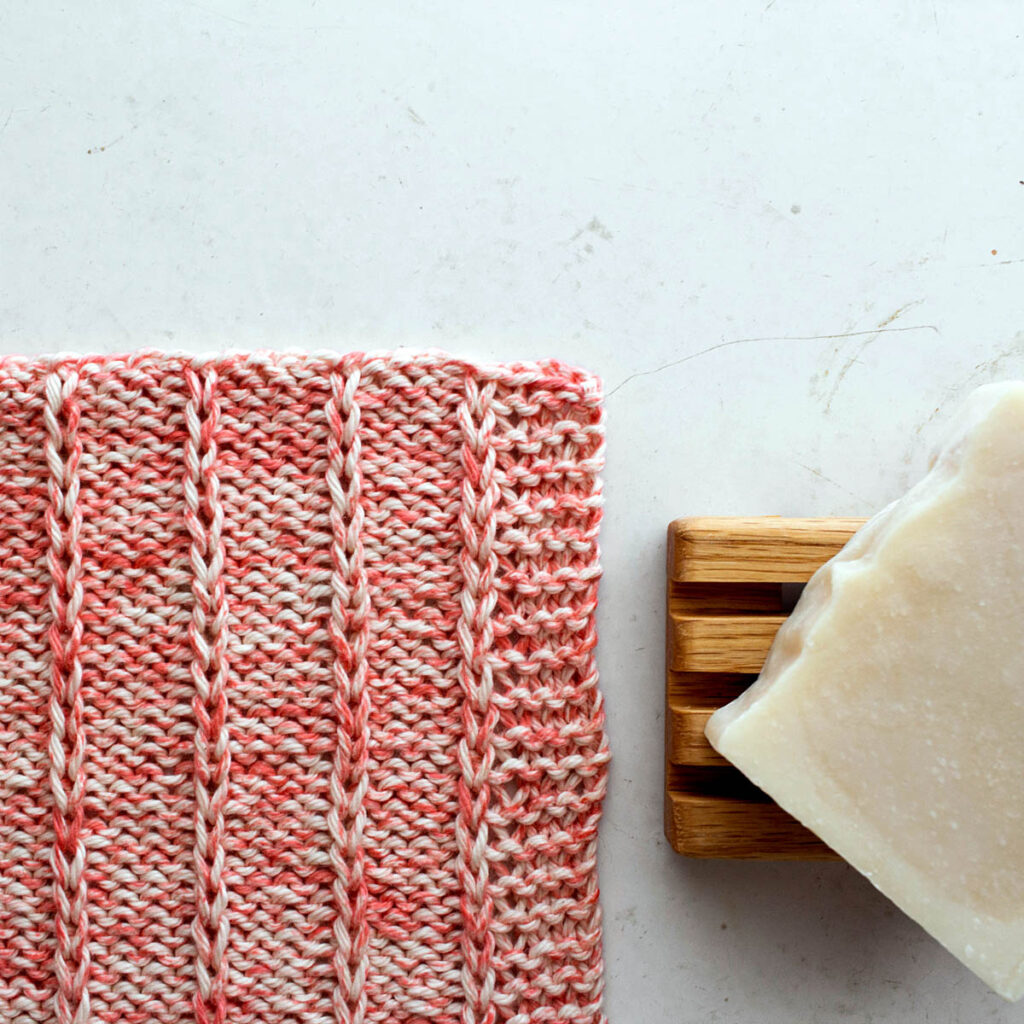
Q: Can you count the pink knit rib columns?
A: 4